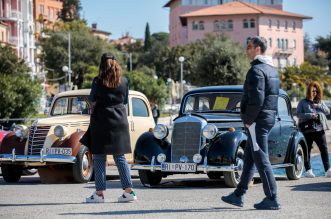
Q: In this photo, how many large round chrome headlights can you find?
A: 4